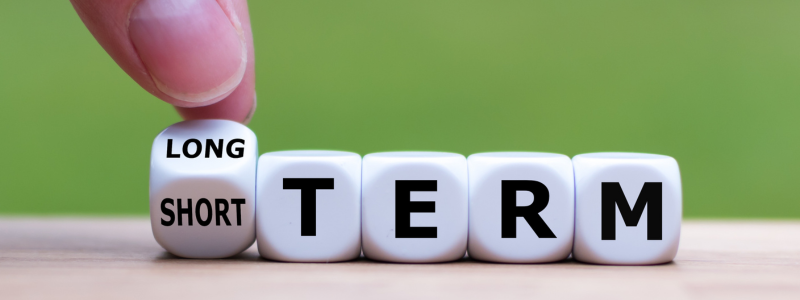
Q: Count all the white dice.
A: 5